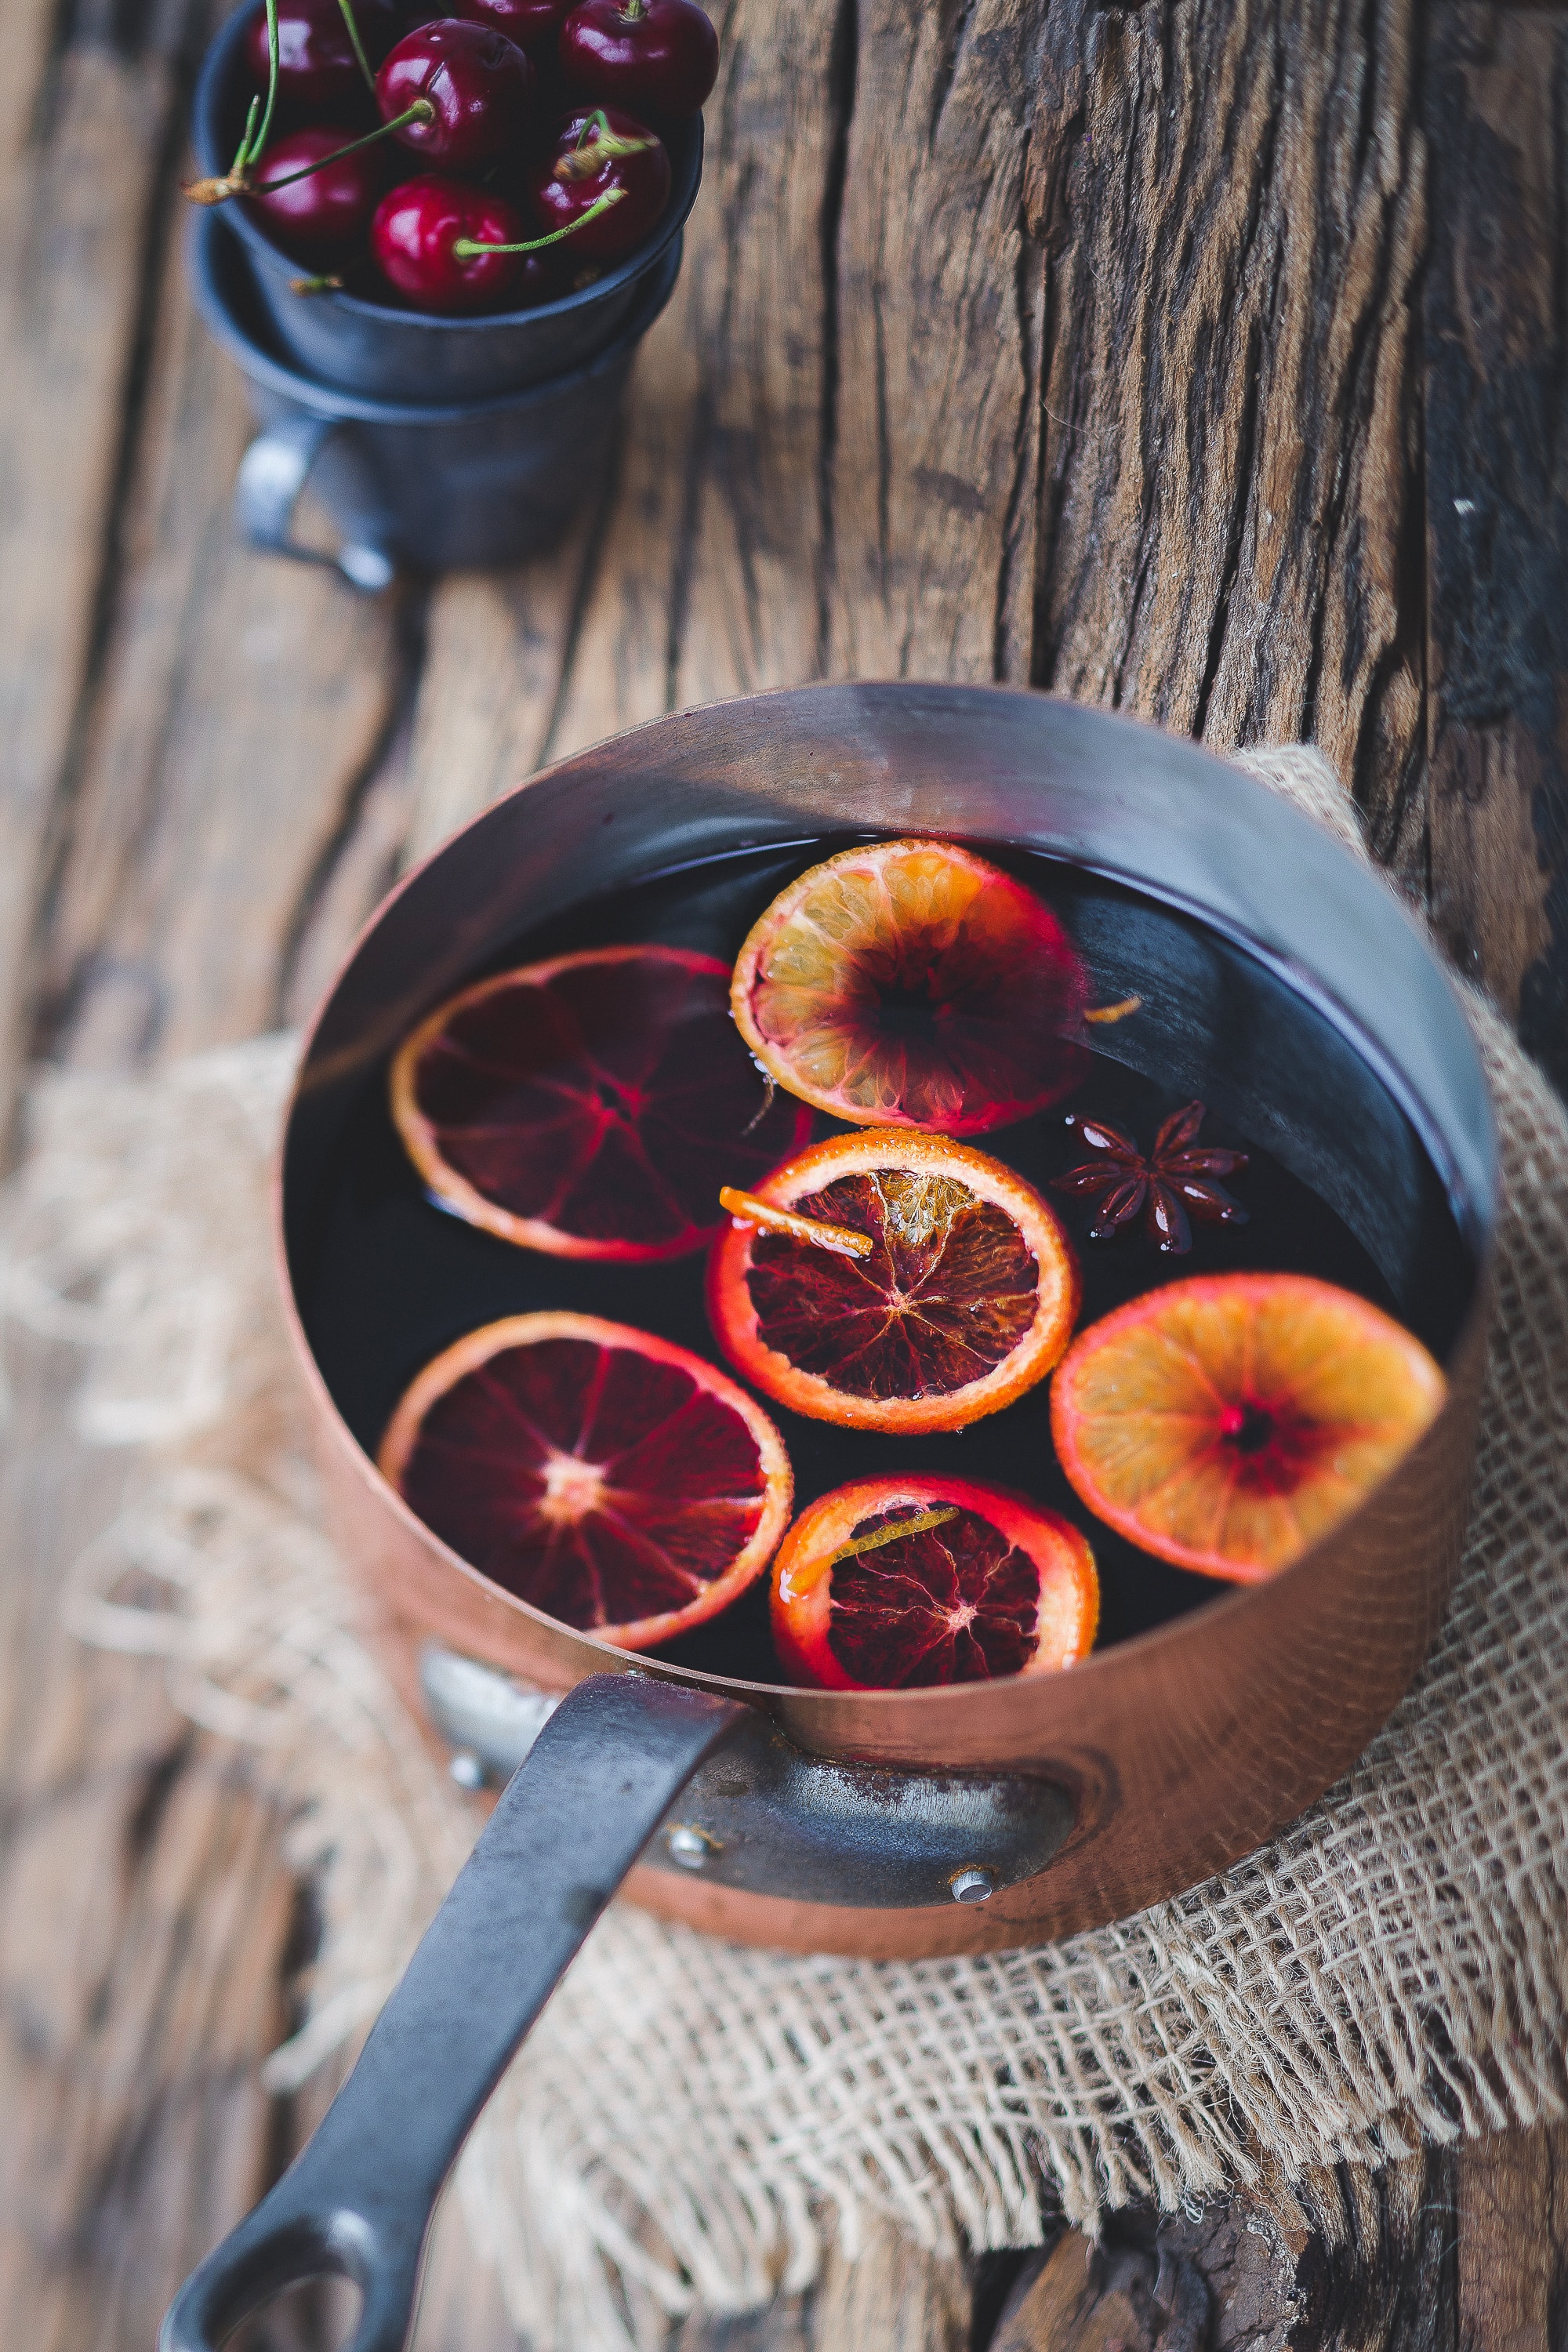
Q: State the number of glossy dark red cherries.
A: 7